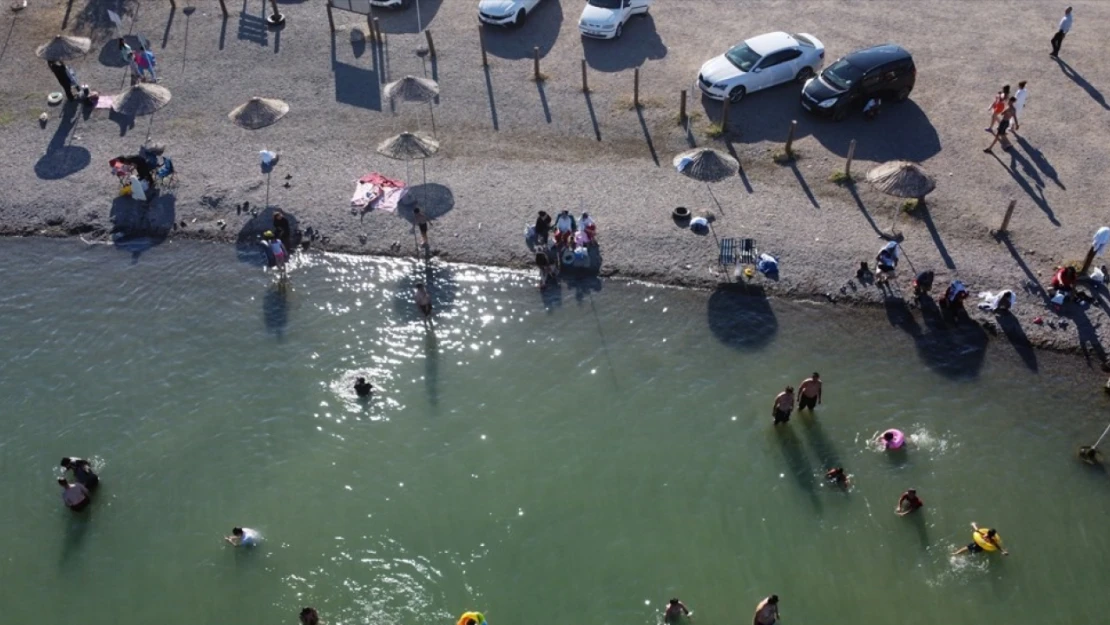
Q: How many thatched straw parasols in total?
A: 7